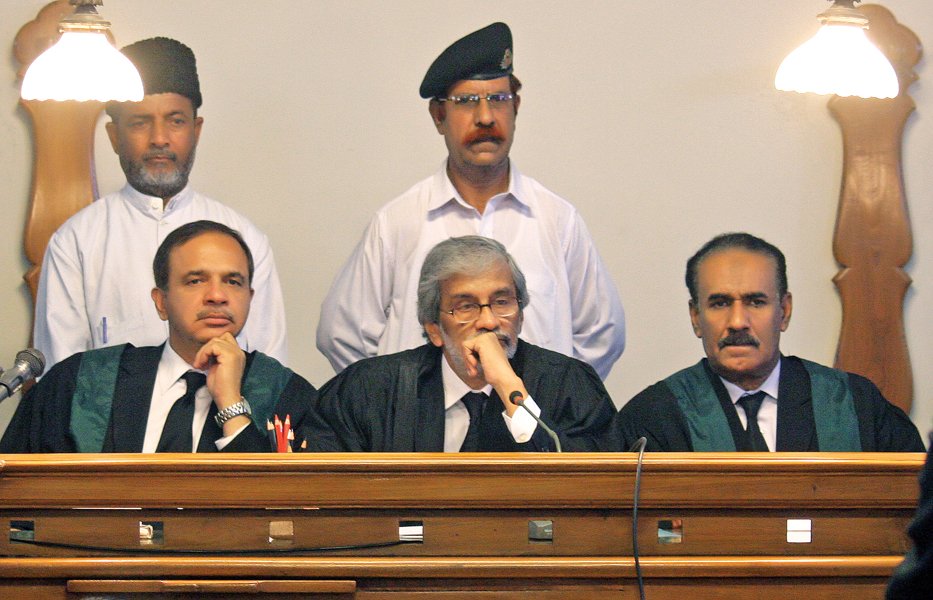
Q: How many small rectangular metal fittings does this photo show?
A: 7